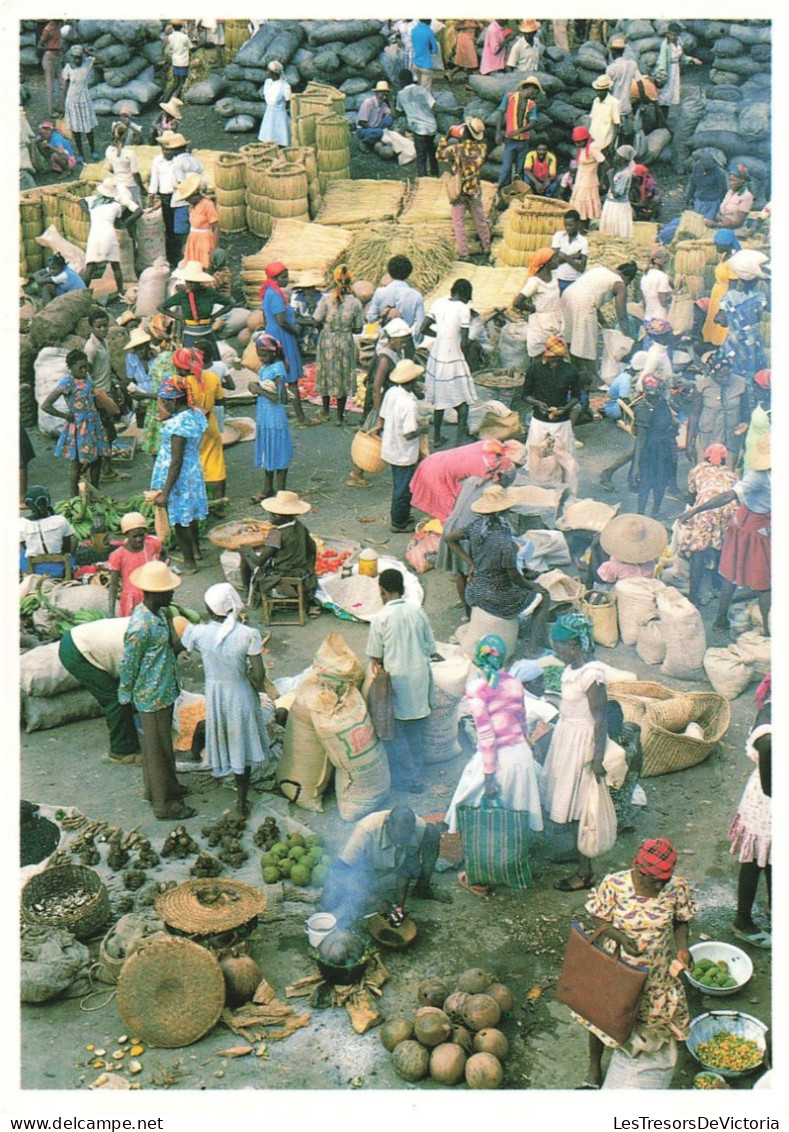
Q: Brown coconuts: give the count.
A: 12